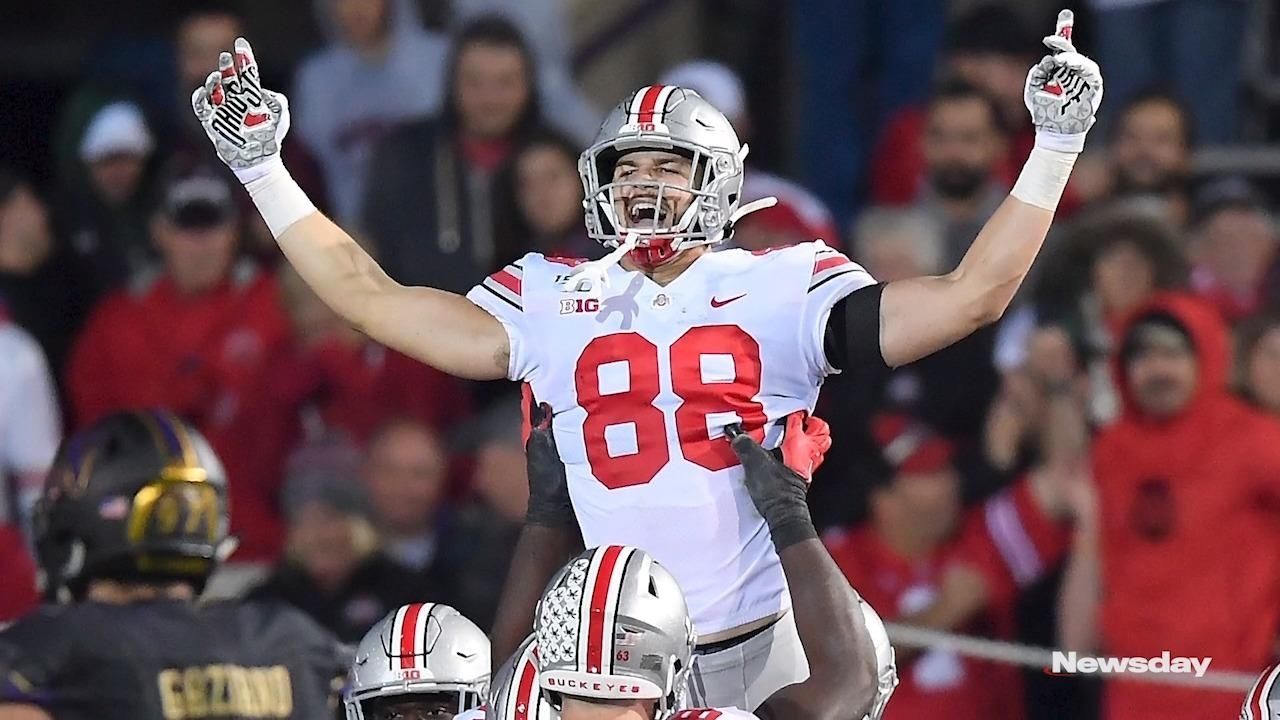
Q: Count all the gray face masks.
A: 2